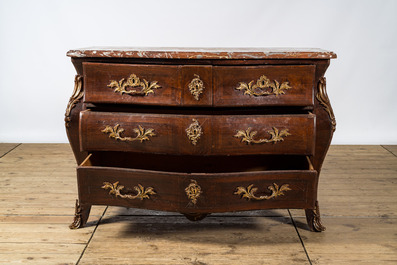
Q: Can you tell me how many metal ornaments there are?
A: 13